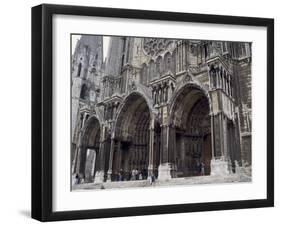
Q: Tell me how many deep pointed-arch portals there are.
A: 3